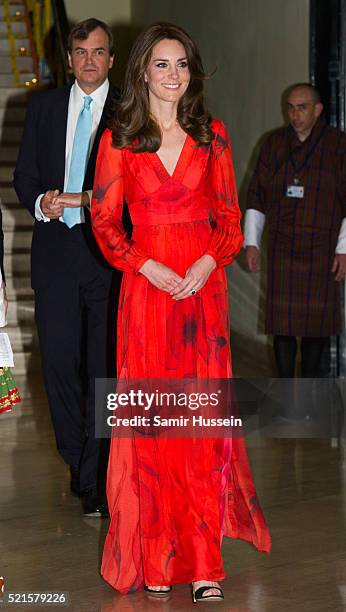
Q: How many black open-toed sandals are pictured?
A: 2